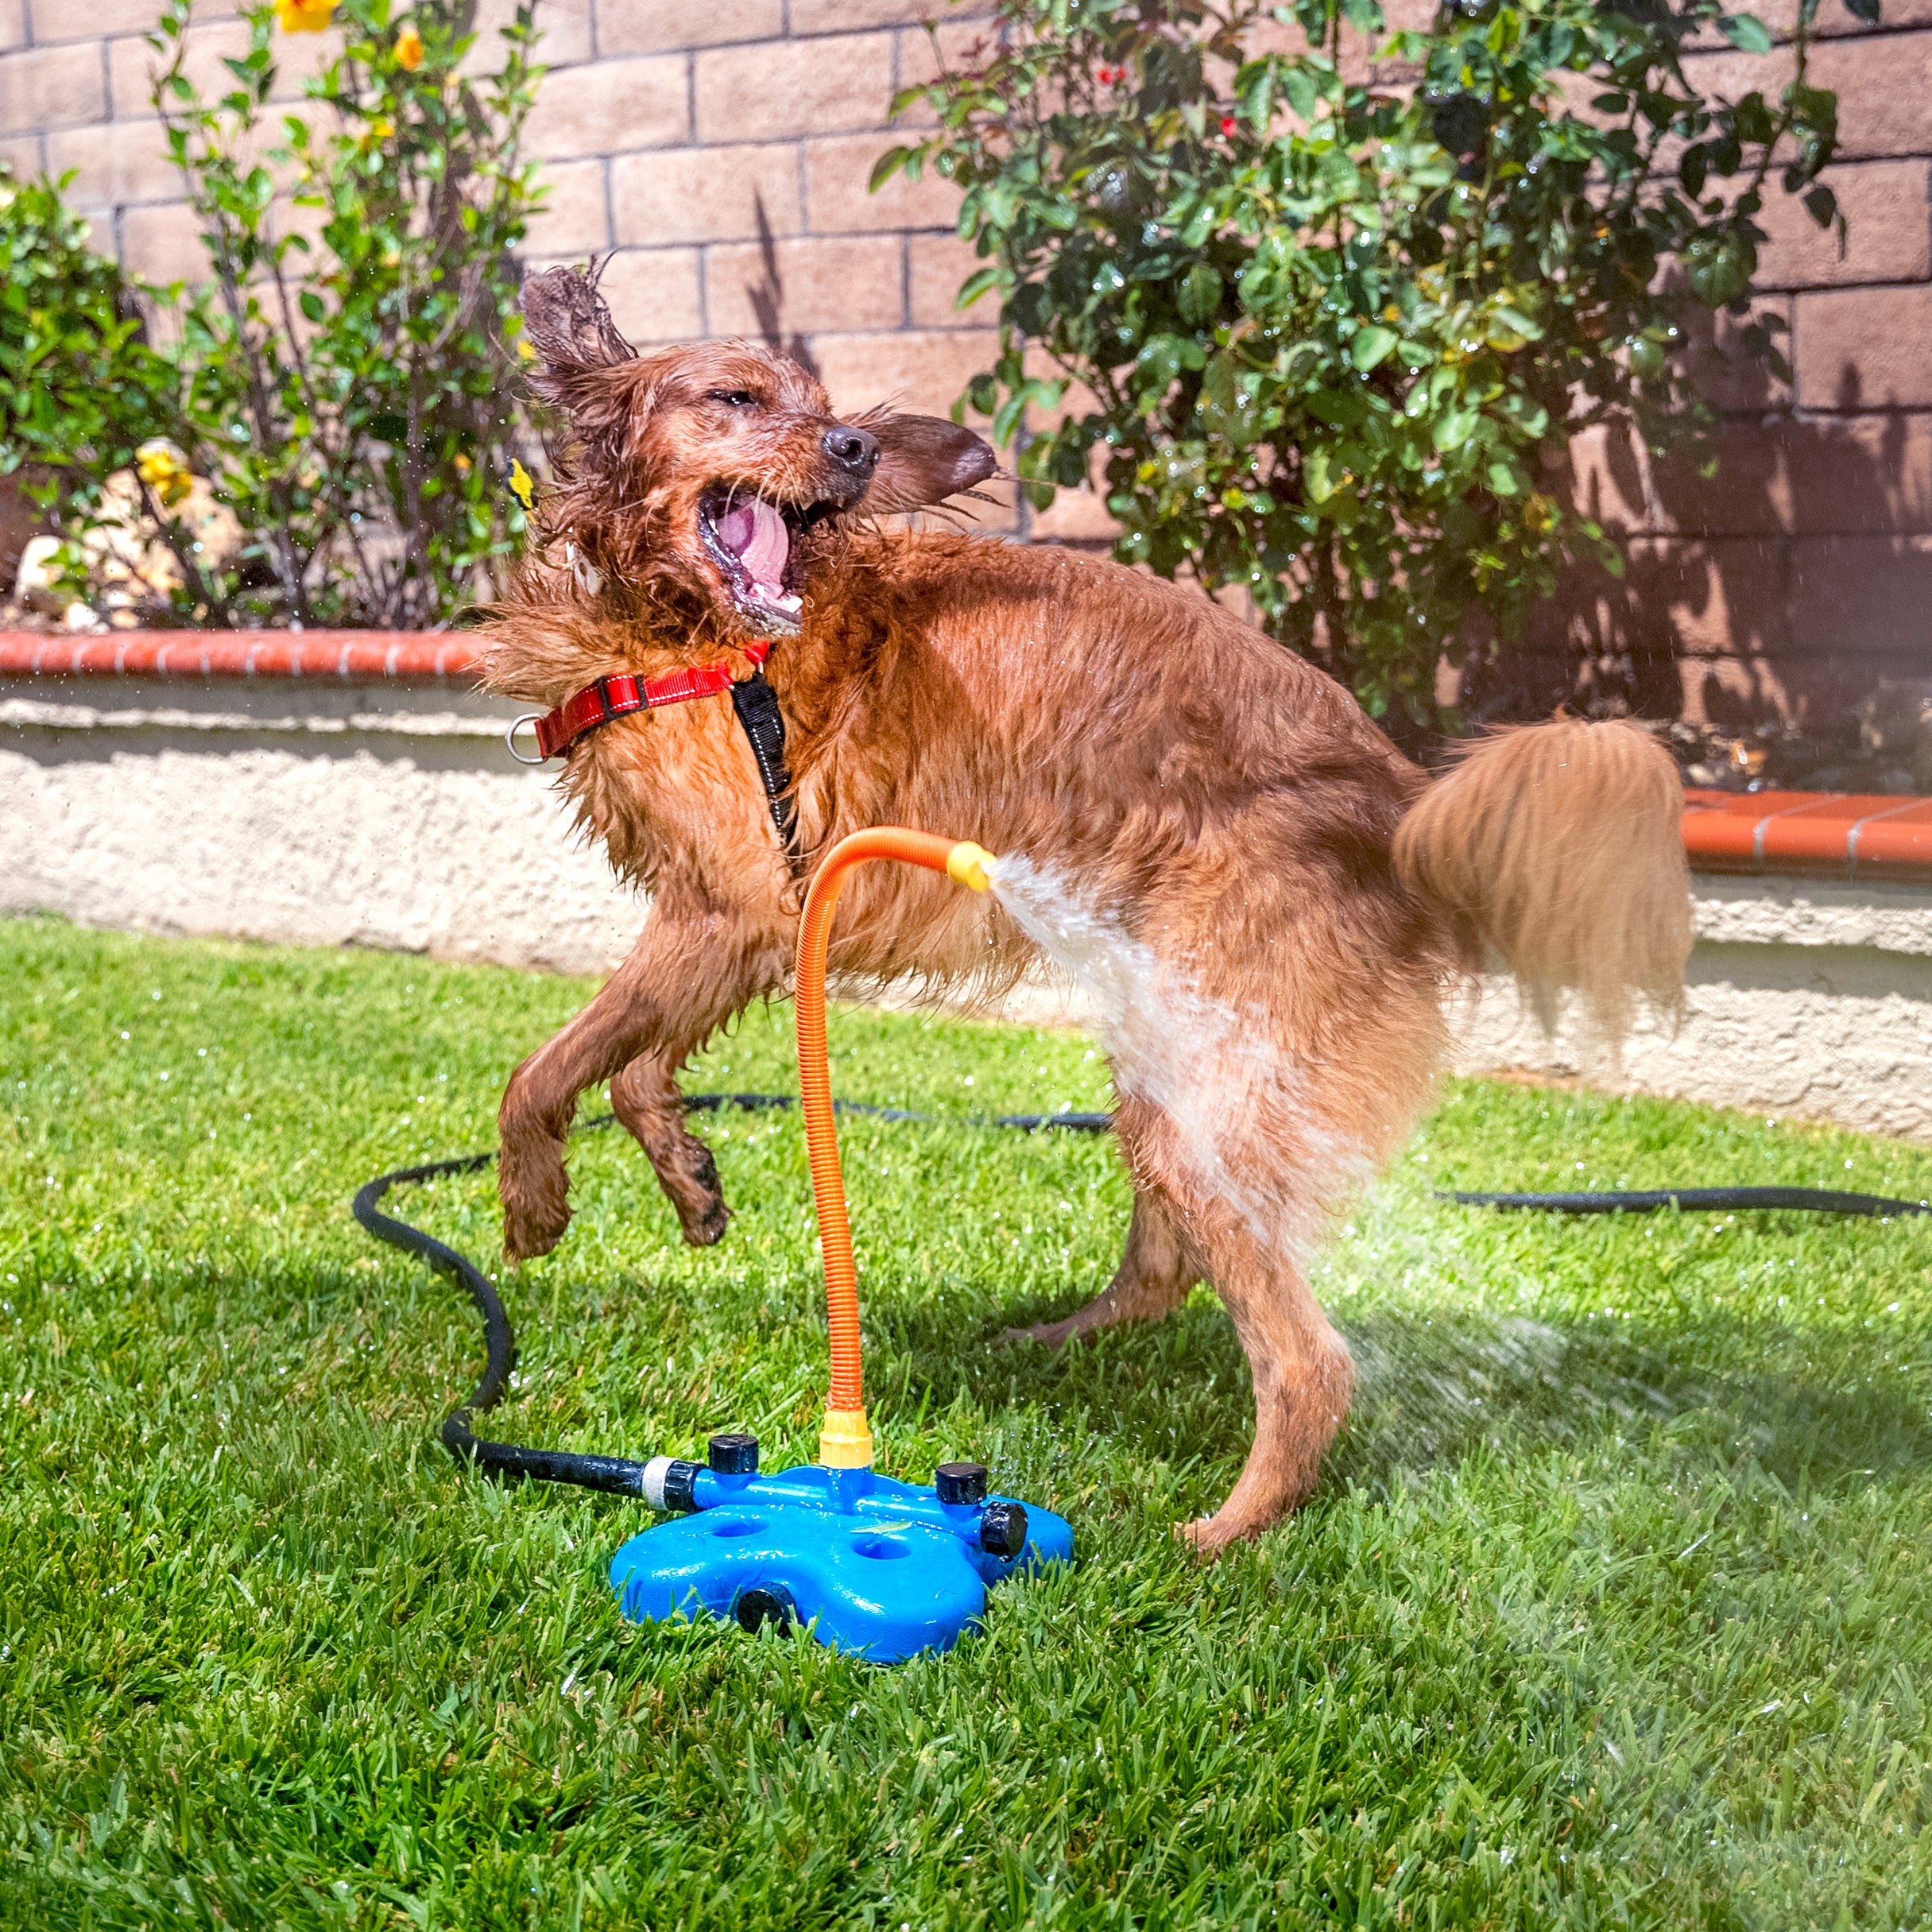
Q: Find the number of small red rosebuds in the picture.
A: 3